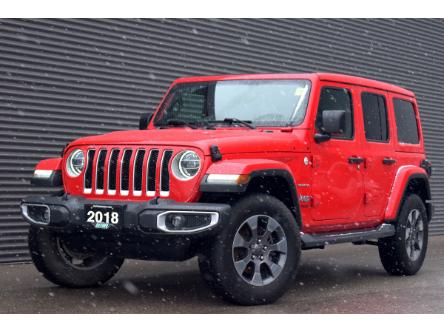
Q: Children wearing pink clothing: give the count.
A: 0